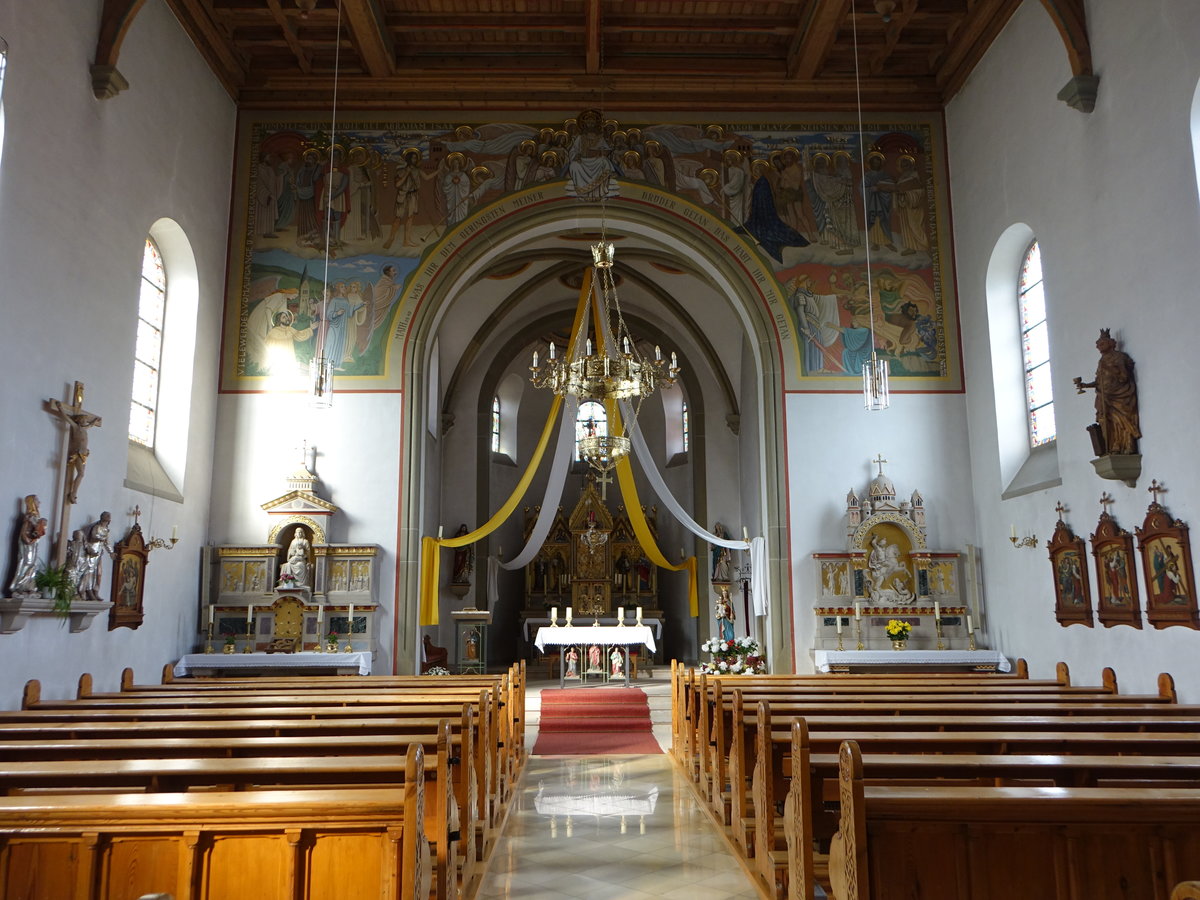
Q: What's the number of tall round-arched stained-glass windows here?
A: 5